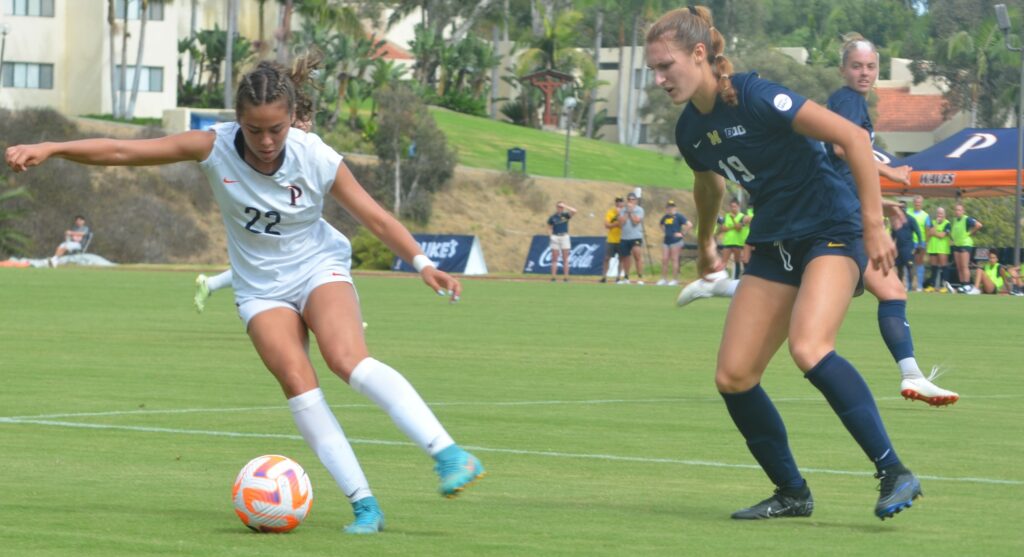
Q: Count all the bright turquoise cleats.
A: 2